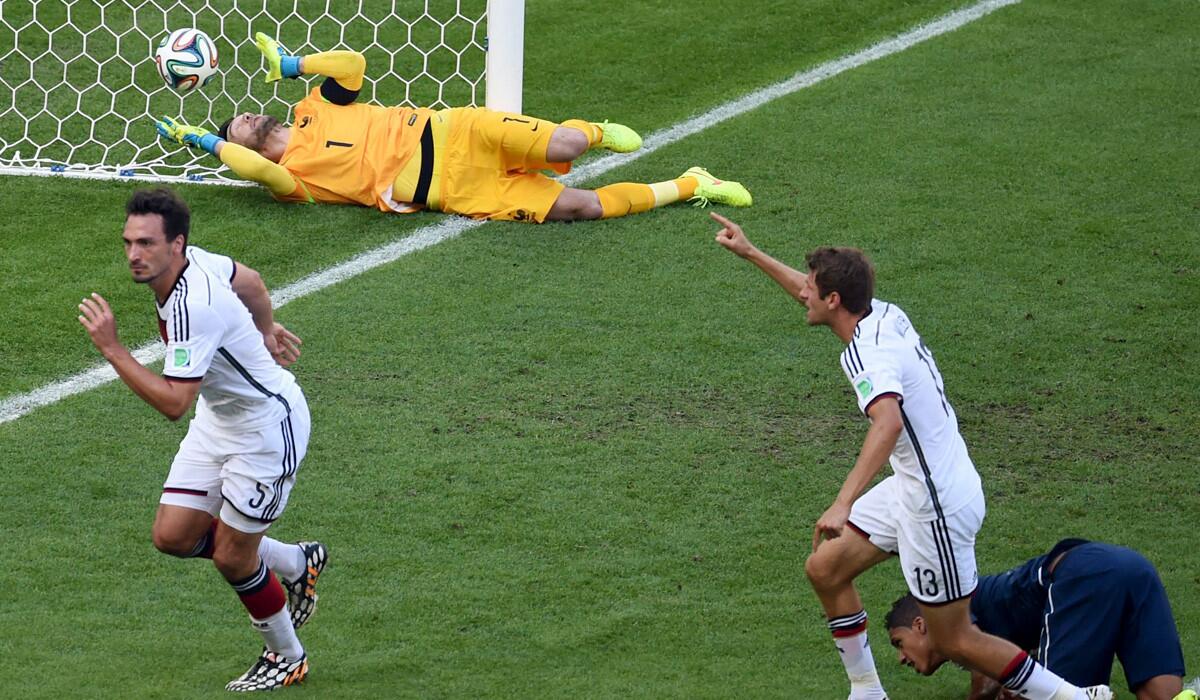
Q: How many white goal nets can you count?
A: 1